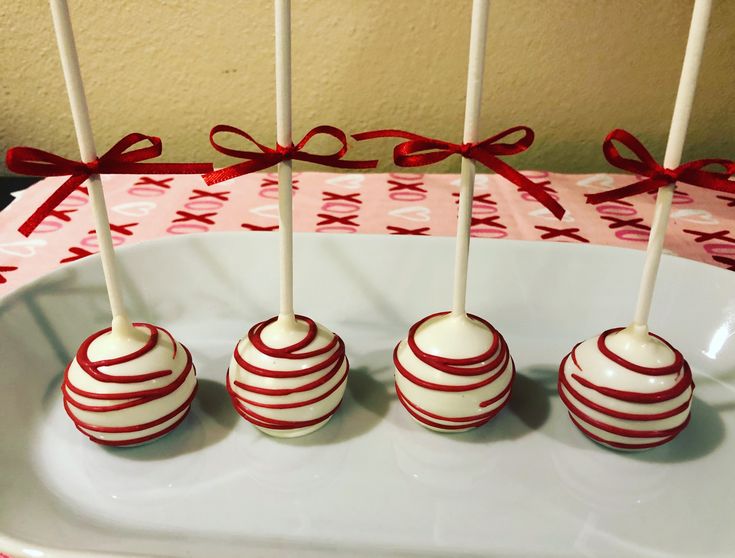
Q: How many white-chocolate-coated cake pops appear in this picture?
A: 4